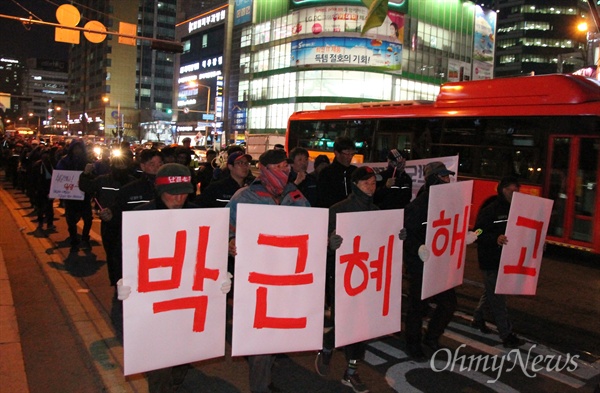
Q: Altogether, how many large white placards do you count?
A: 5